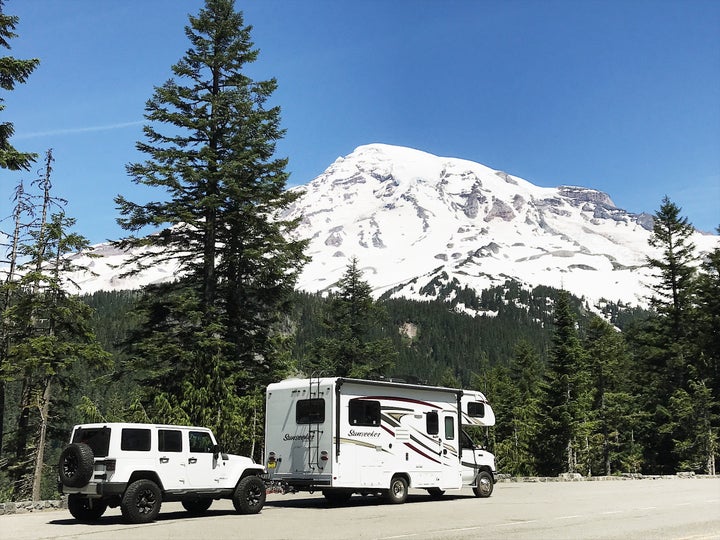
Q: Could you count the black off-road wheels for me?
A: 5